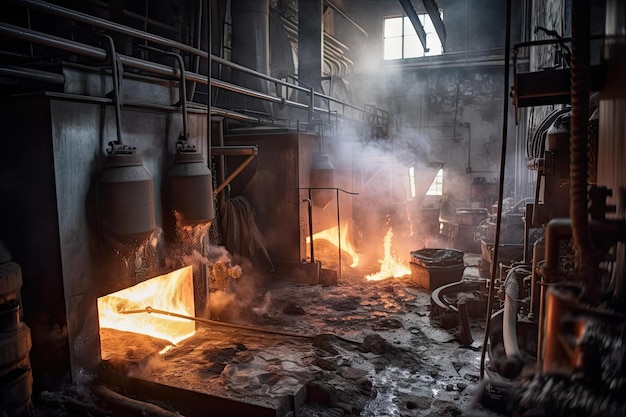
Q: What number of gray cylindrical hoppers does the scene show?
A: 3